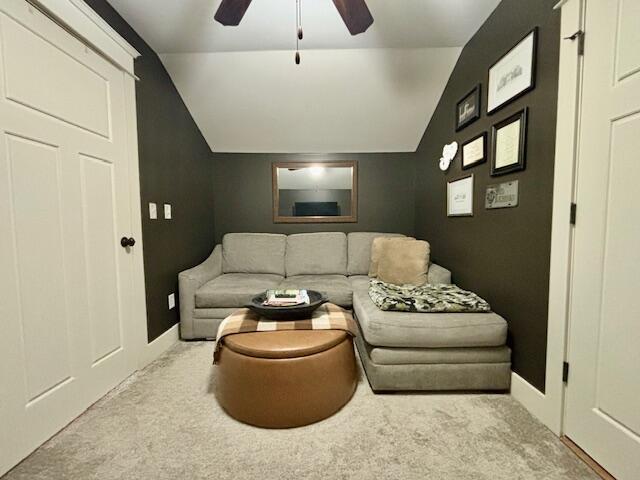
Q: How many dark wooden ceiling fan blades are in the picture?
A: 2